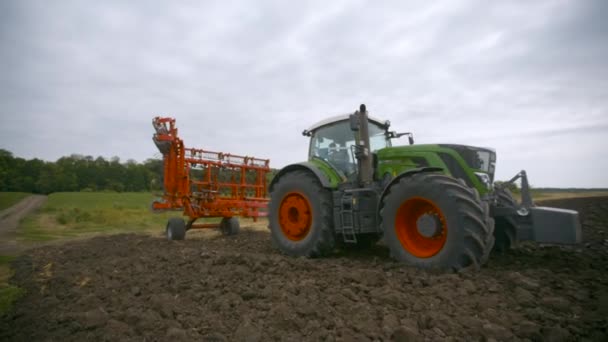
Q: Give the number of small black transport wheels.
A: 2